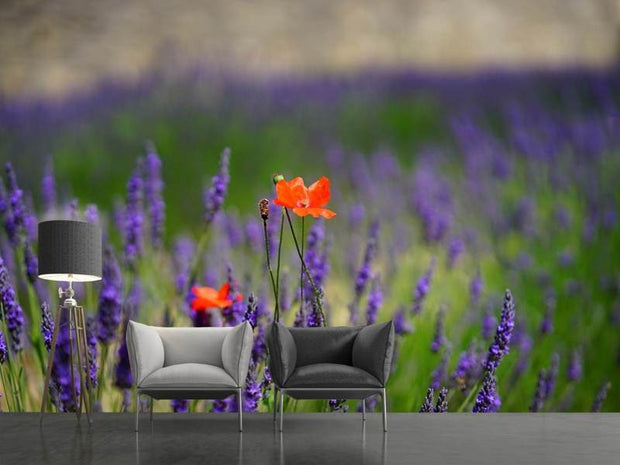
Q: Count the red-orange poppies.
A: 2